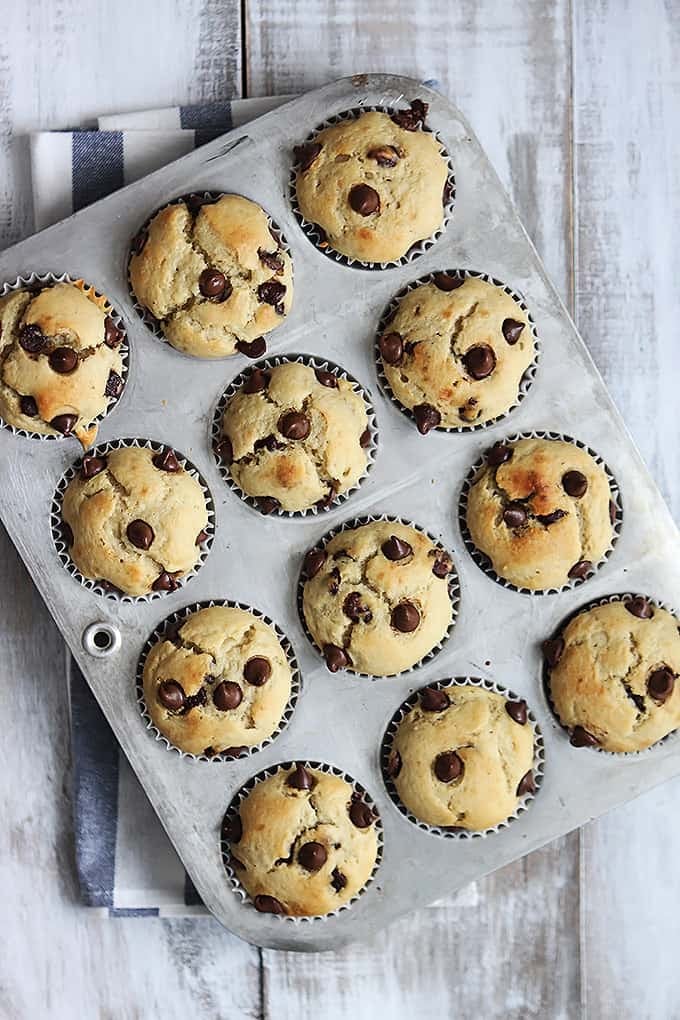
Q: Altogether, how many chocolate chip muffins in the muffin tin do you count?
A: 12